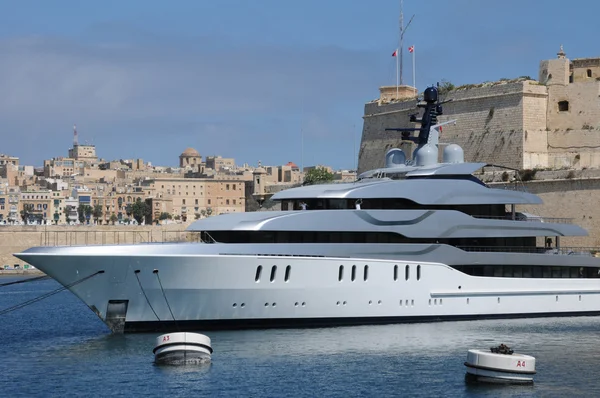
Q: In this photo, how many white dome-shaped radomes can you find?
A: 3